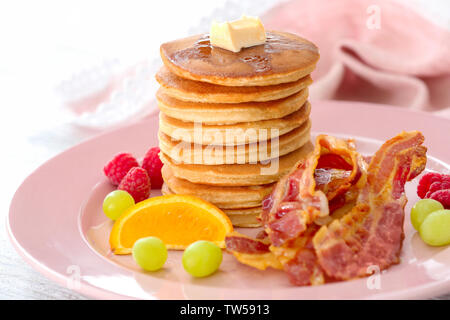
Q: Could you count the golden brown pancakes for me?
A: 8